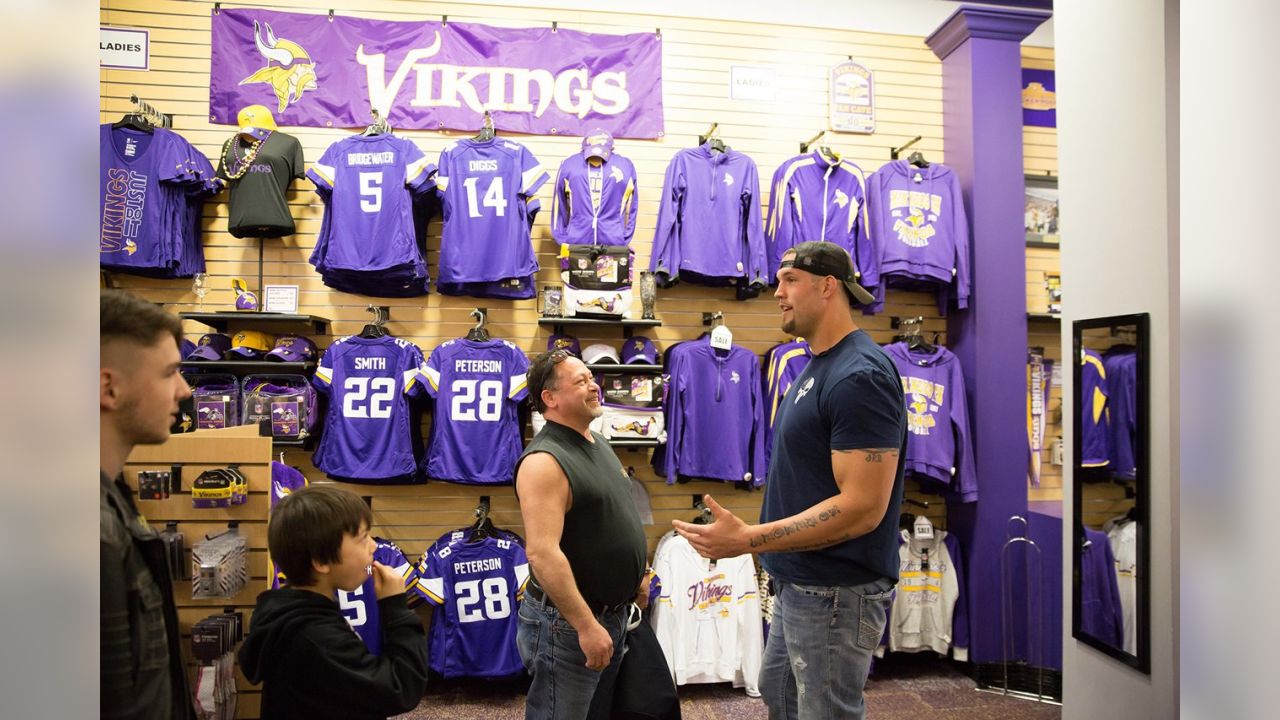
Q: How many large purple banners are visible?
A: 1